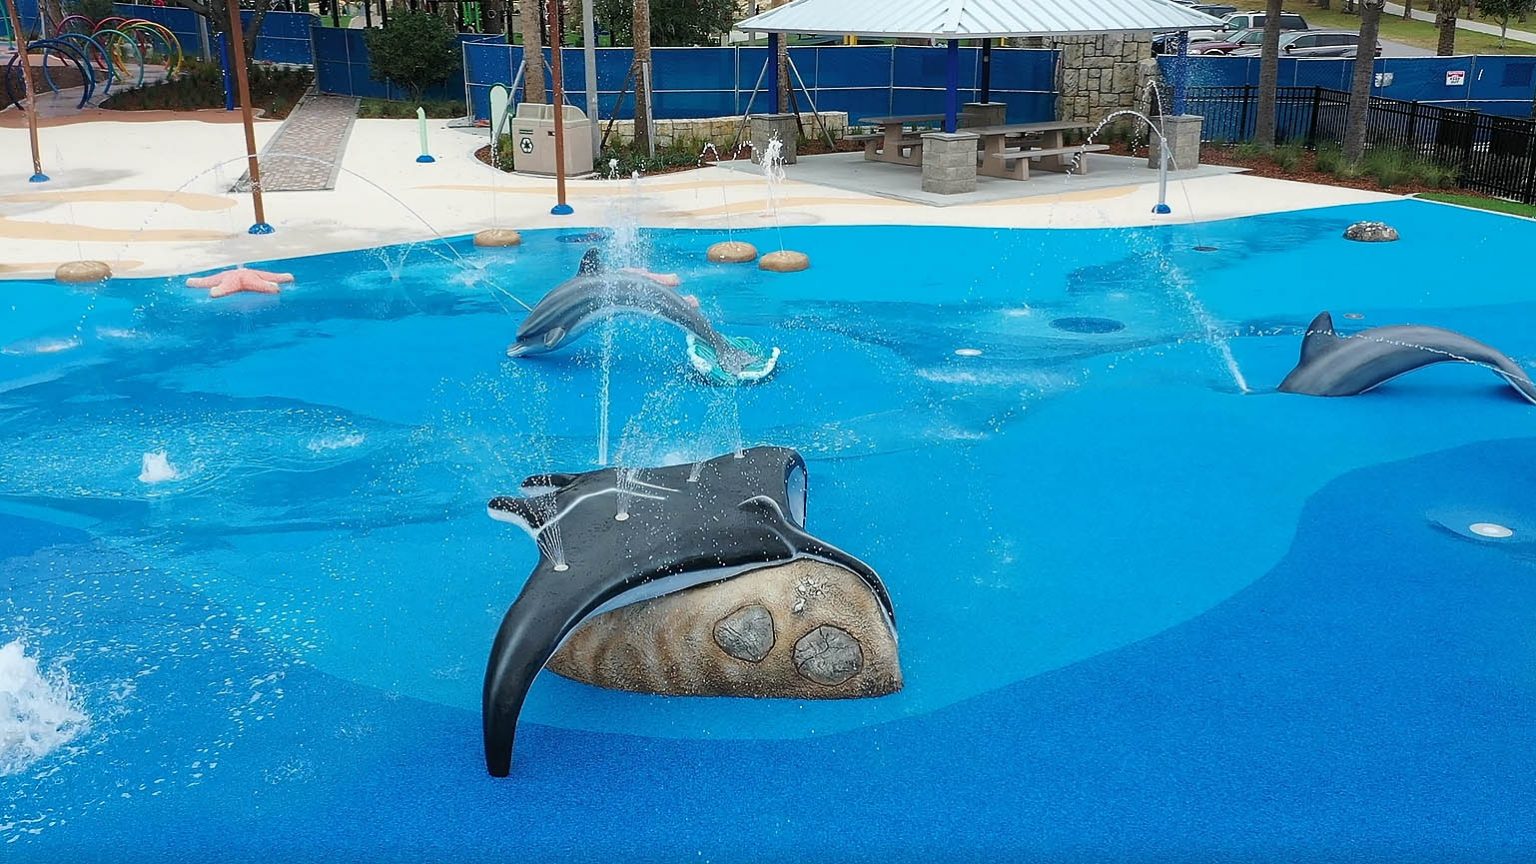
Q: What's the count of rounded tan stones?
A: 4